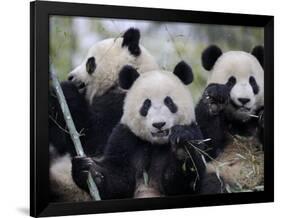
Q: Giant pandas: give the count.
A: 3